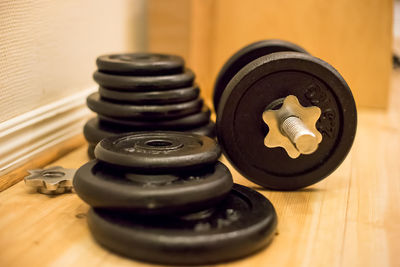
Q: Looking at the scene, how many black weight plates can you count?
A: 12